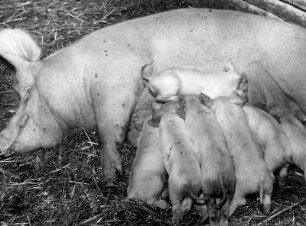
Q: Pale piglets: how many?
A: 7